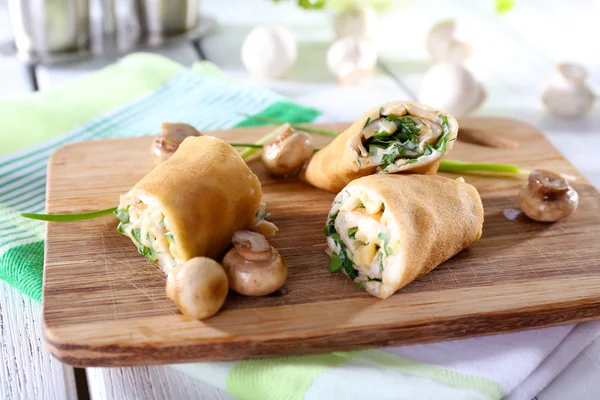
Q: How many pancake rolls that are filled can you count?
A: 3